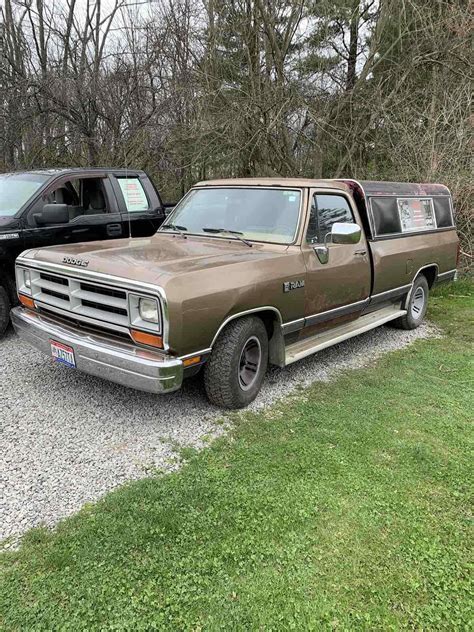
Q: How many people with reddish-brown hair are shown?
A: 0